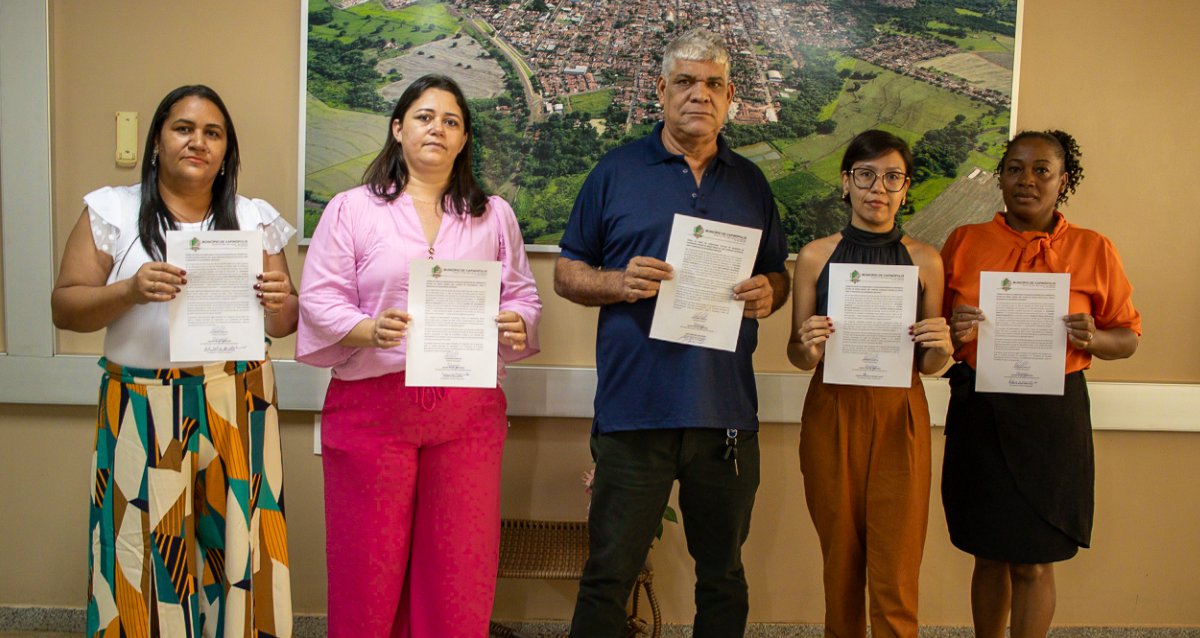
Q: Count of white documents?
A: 5